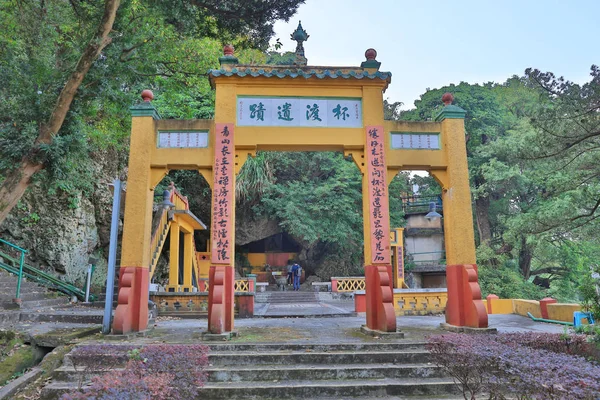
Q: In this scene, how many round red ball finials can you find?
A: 4